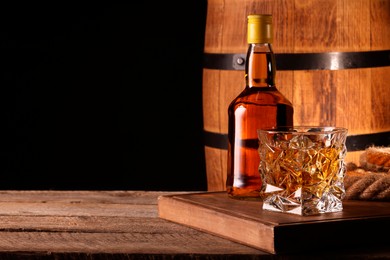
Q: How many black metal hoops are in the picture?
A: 2